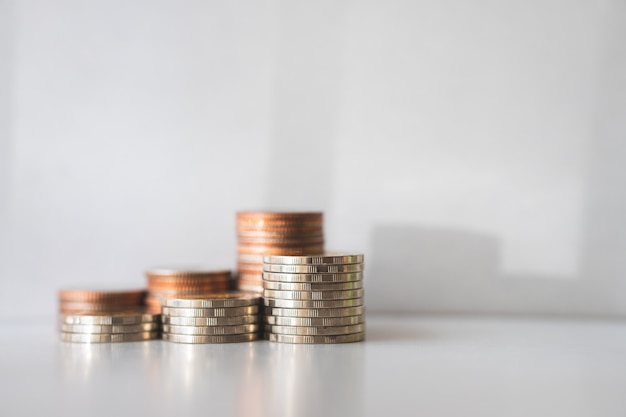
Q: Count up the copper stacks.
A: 3